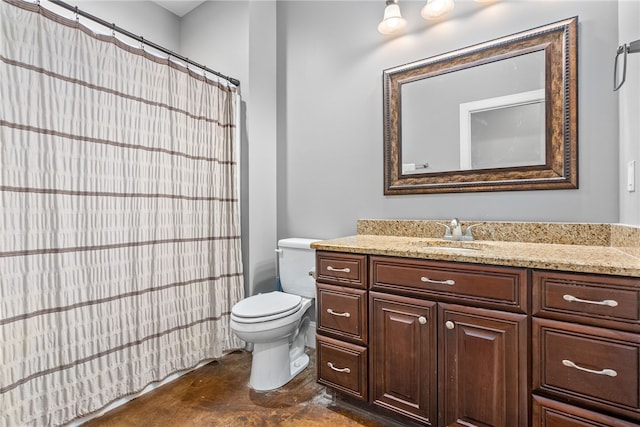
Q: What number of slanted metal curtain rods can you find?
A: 1